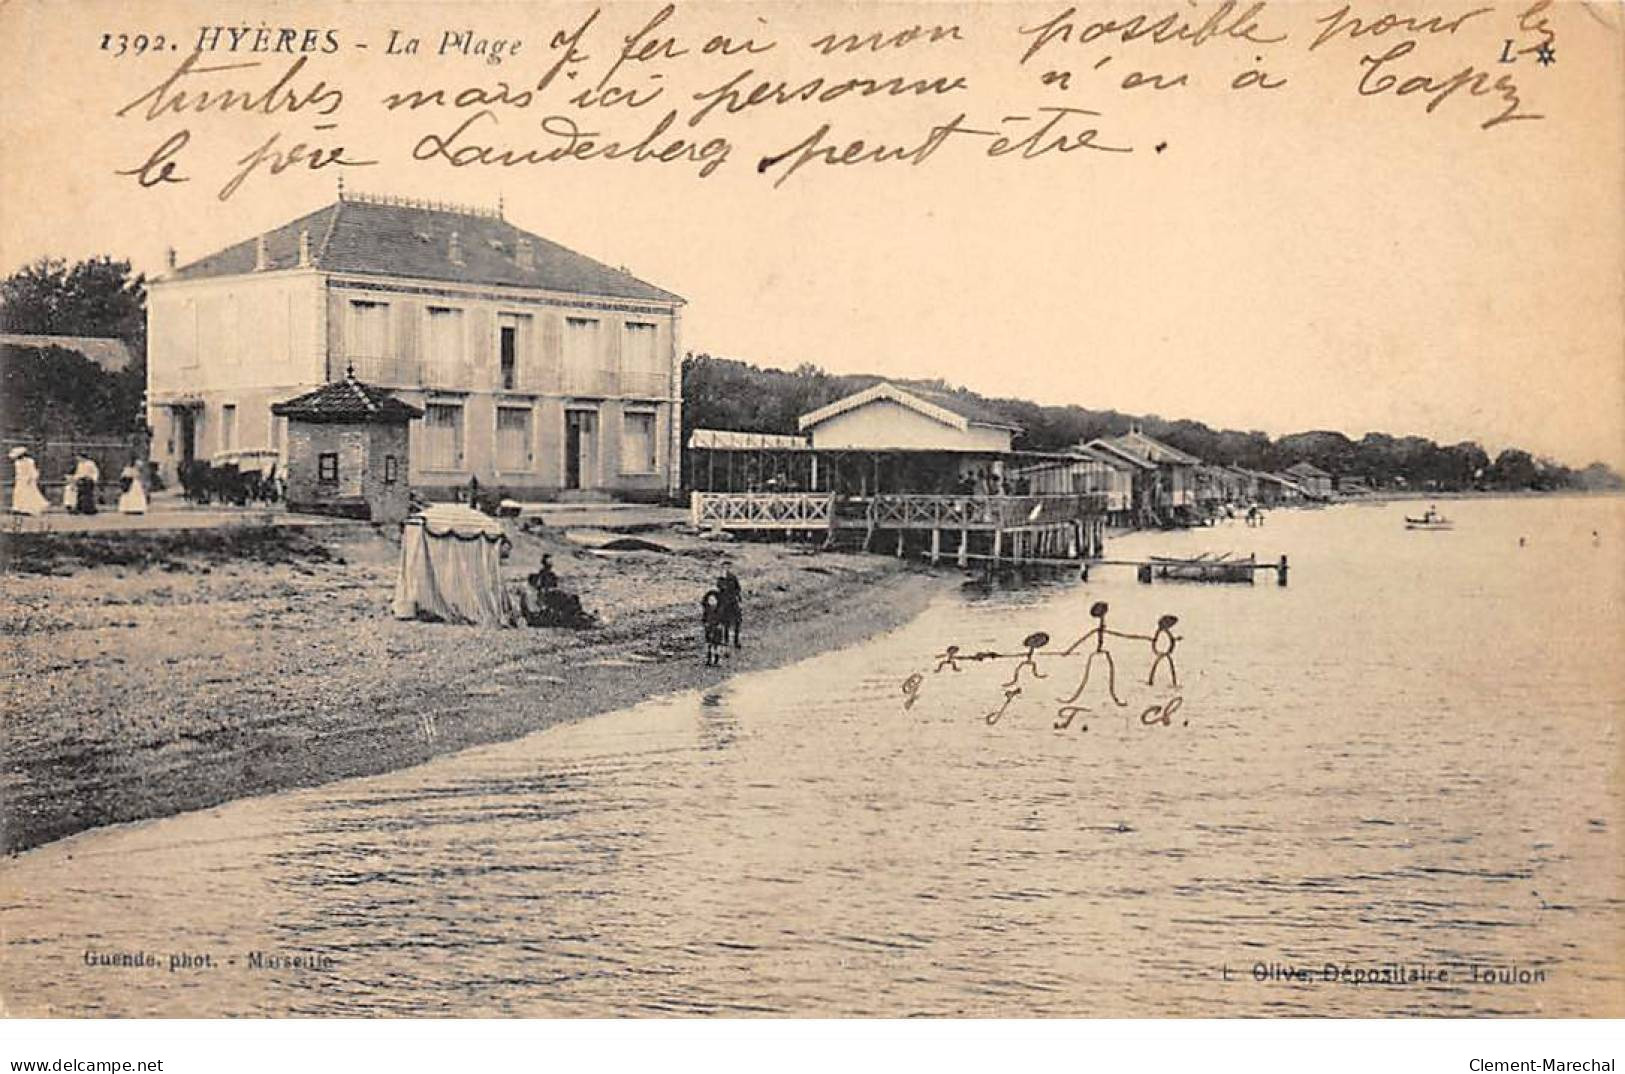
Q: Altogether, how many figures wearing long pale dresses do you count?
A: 2